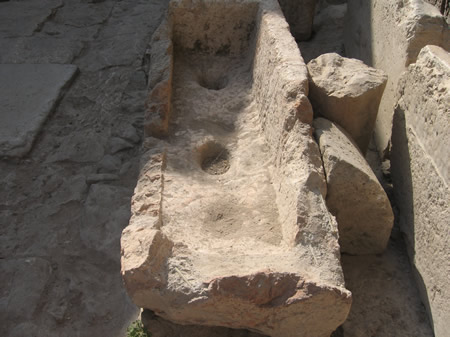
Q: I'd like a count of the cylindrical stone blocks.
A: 2